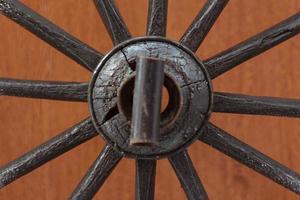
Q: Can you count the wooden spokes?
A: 12